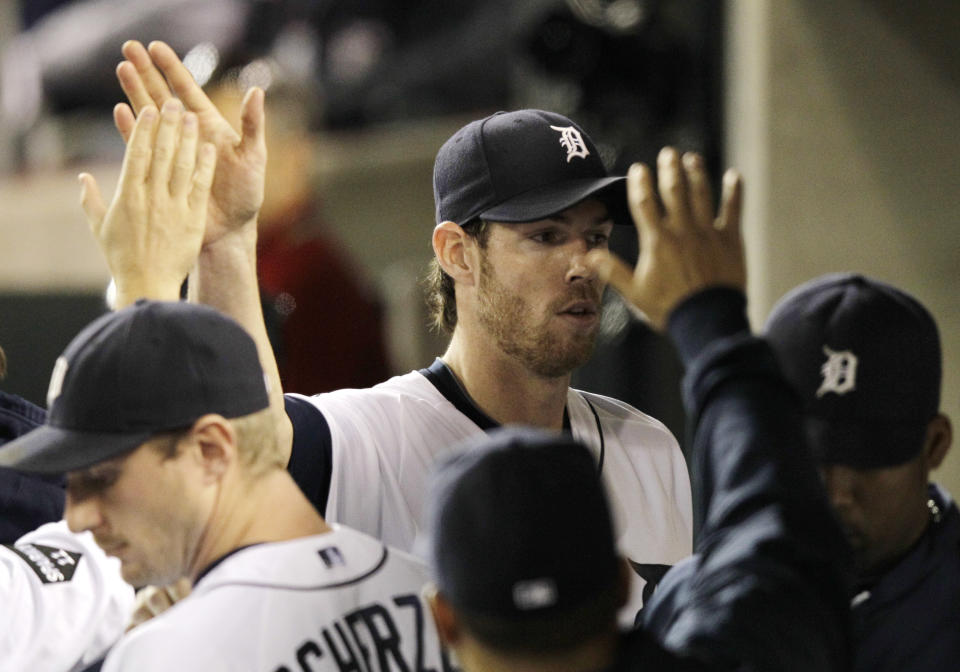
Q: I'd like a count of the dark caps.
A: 4